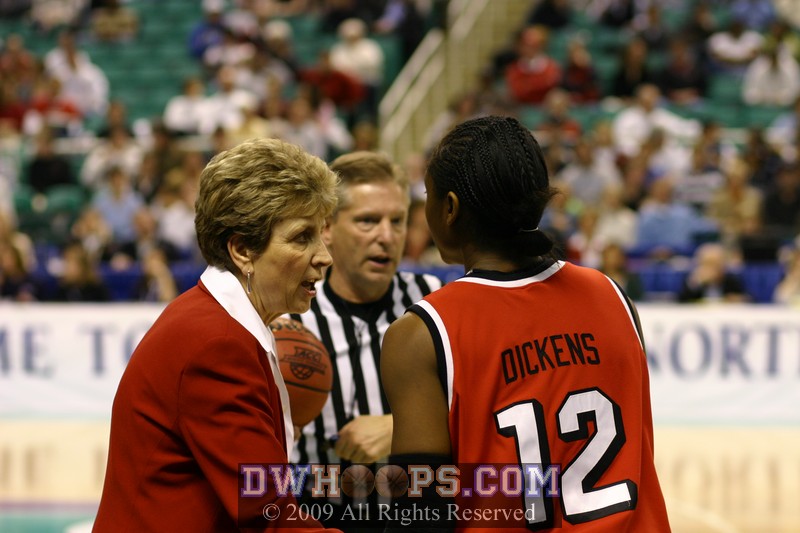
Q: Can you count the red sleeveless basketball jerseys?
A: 1